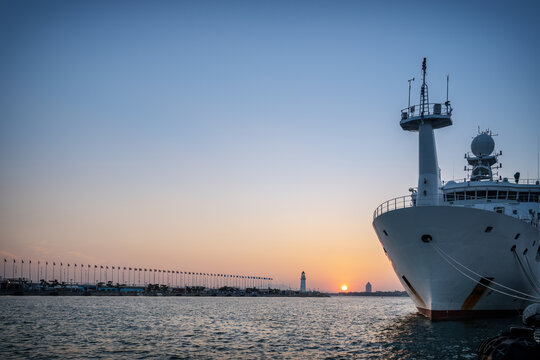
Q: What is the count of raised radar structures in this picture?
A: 2